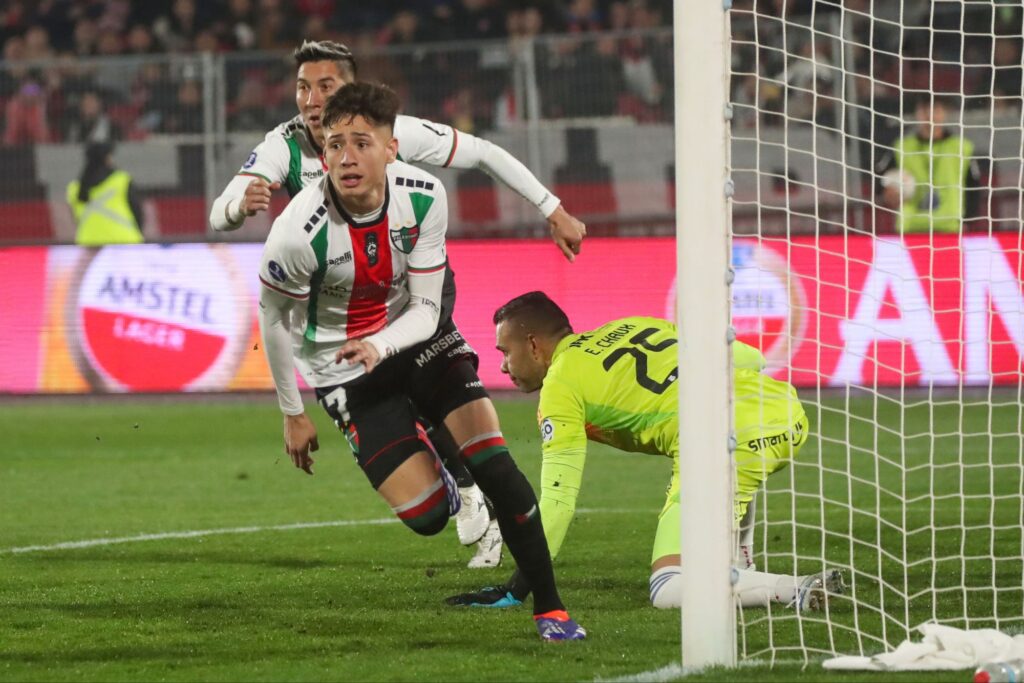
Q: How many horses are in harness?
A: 0